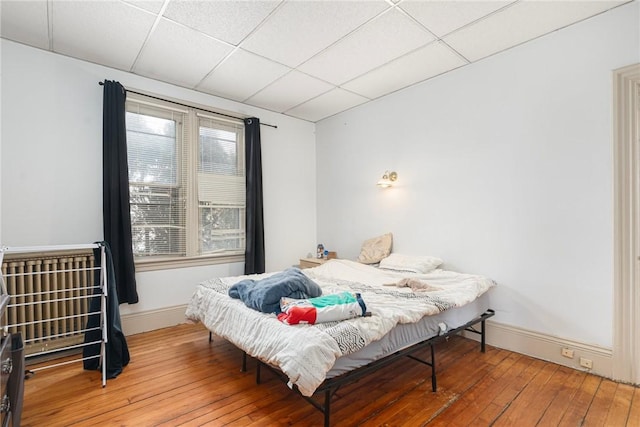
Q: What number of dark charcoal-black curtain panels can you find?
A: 2